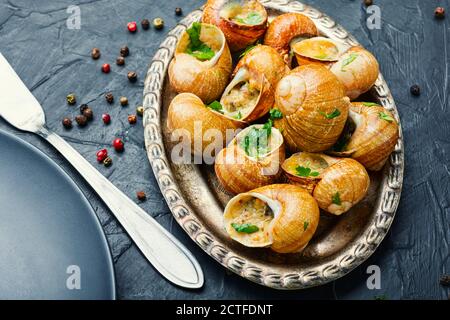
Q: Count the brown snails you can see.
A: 11